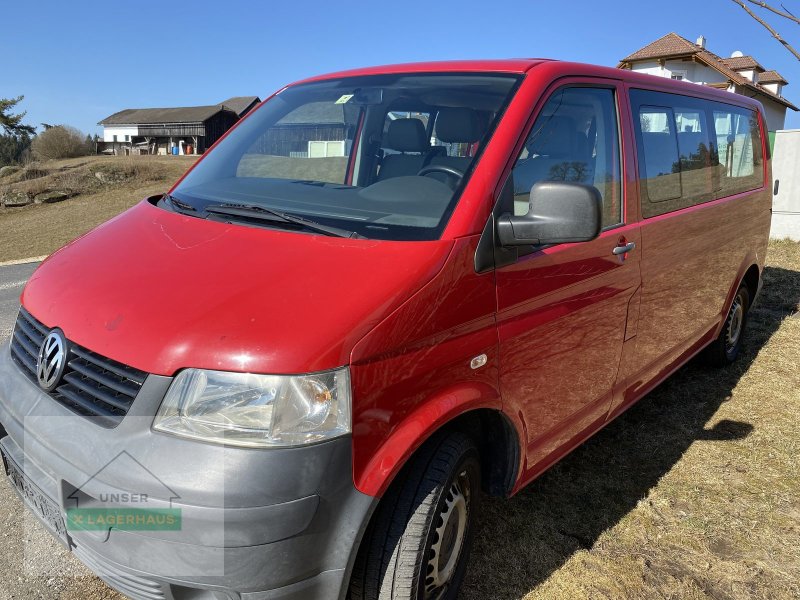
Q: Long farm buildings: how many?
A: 1